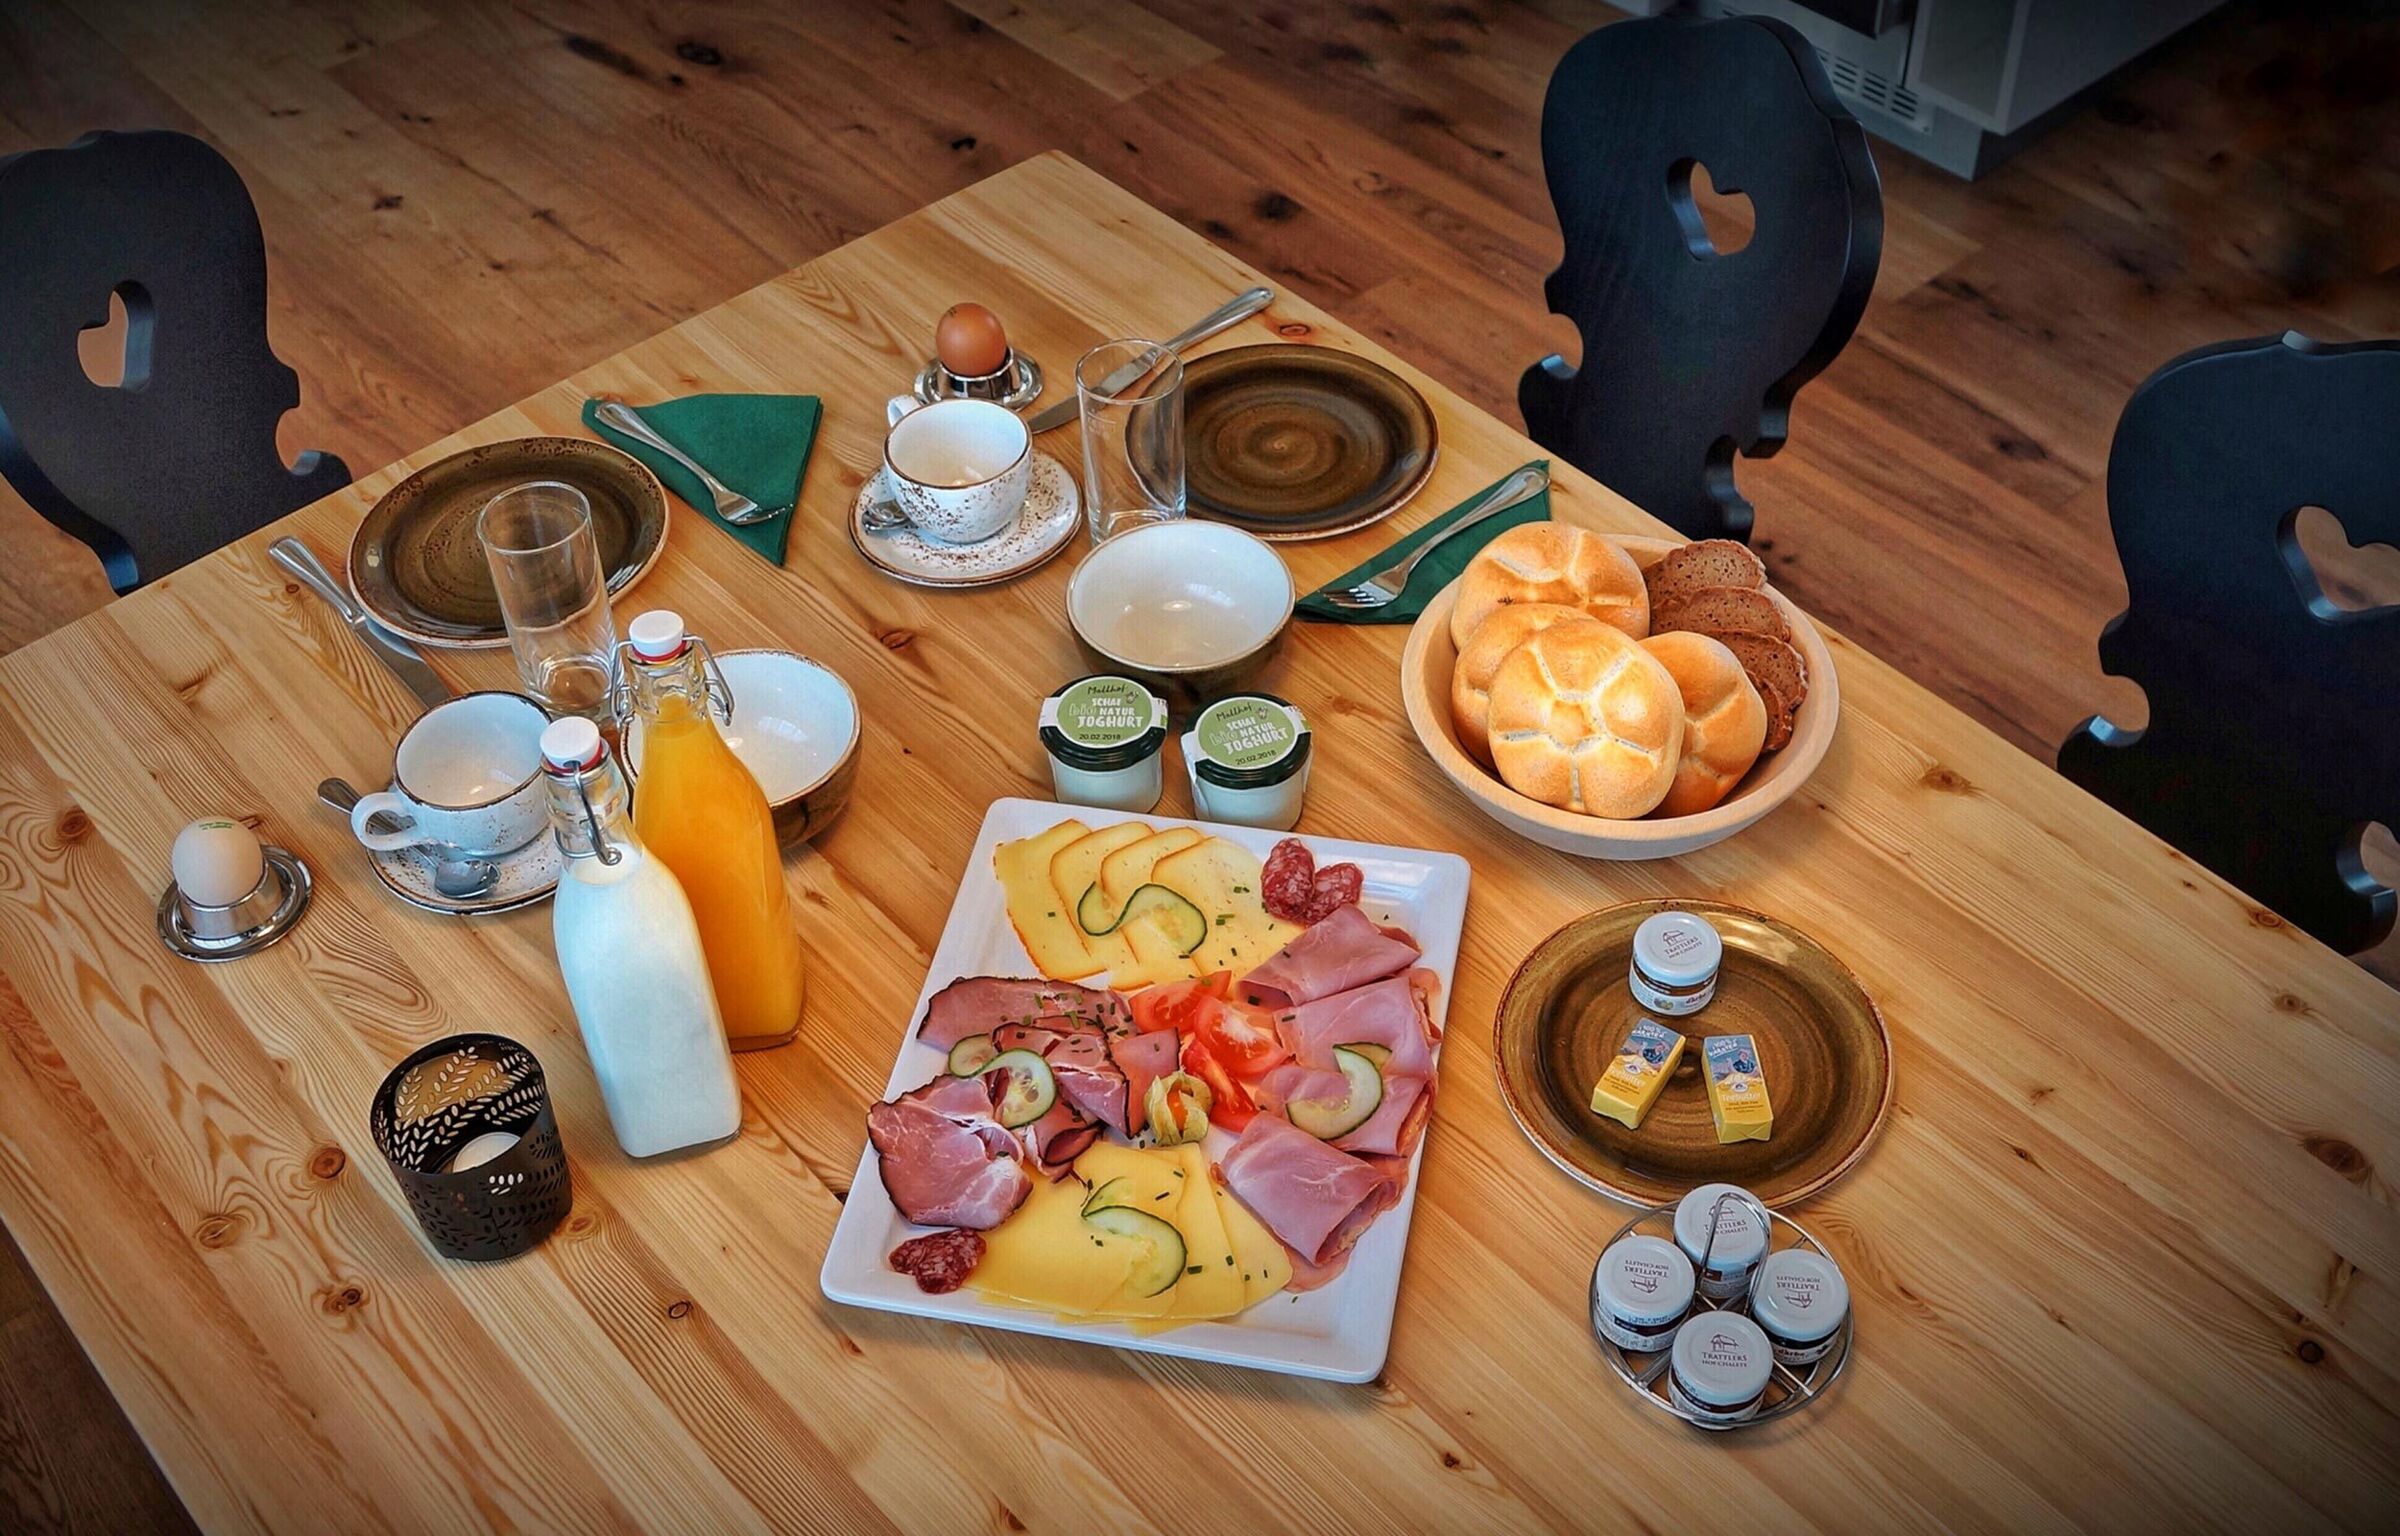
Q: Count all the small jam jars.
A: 5